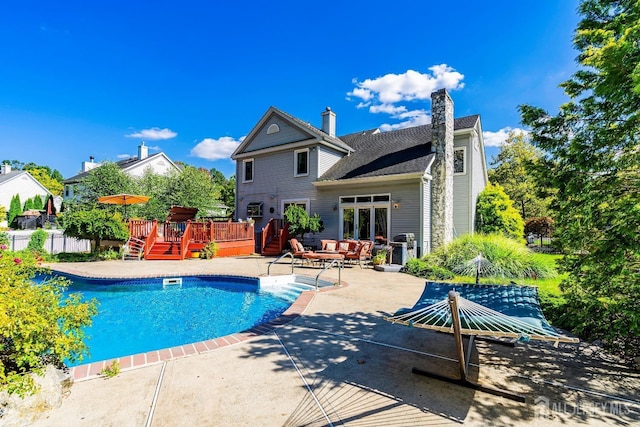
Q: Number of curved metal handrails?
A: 2